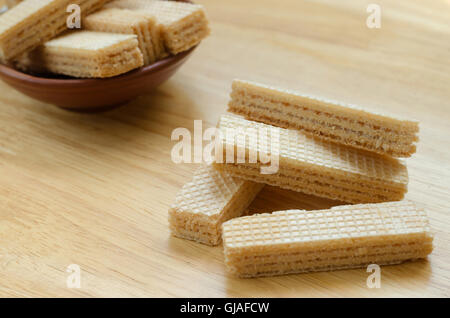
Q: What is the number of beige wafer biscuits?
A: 8